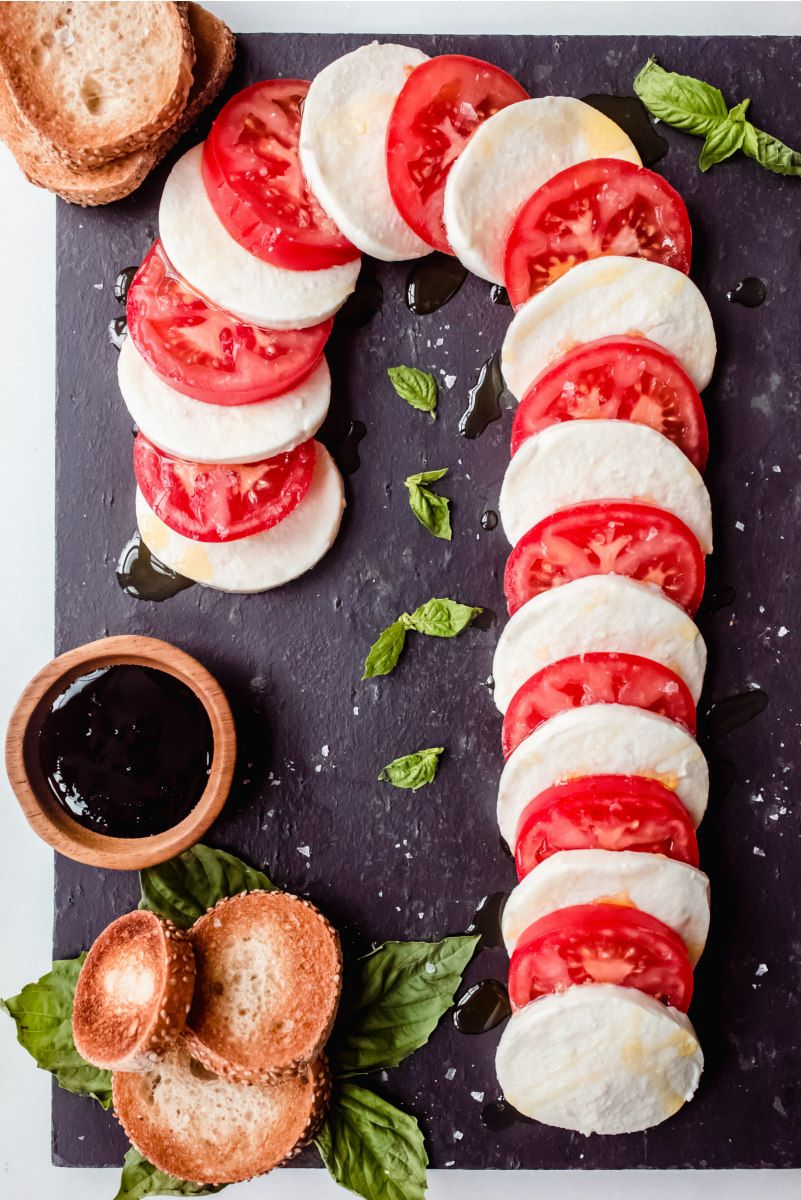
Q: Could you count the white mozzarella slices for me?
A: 11